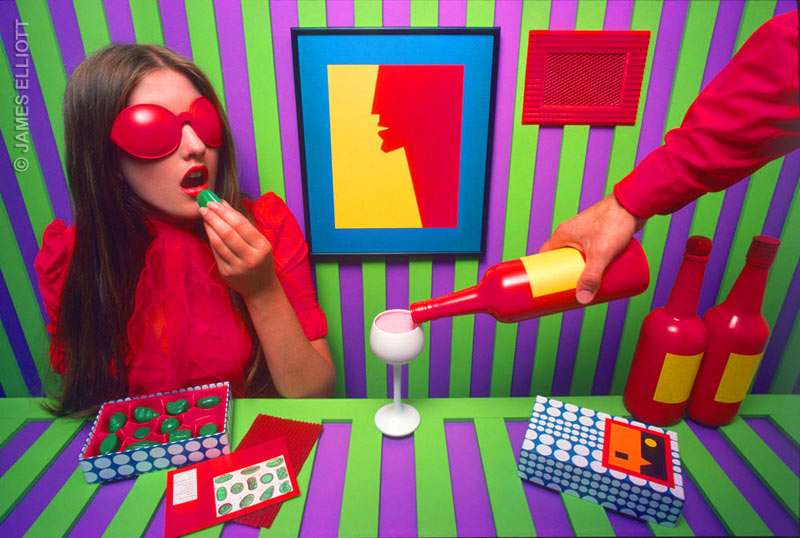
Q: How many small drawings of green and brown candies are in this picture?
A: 12